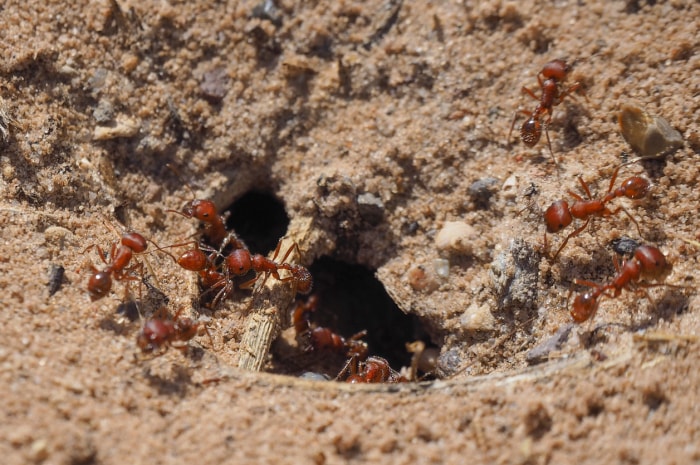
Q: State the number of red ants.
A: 11